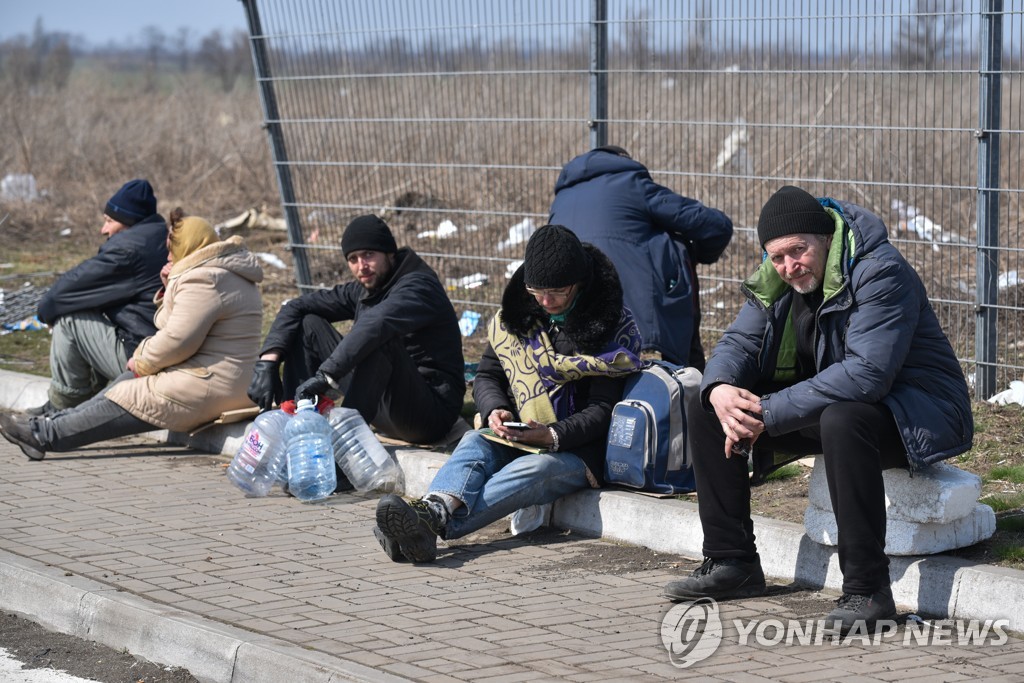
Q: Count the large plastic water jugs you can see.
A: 3